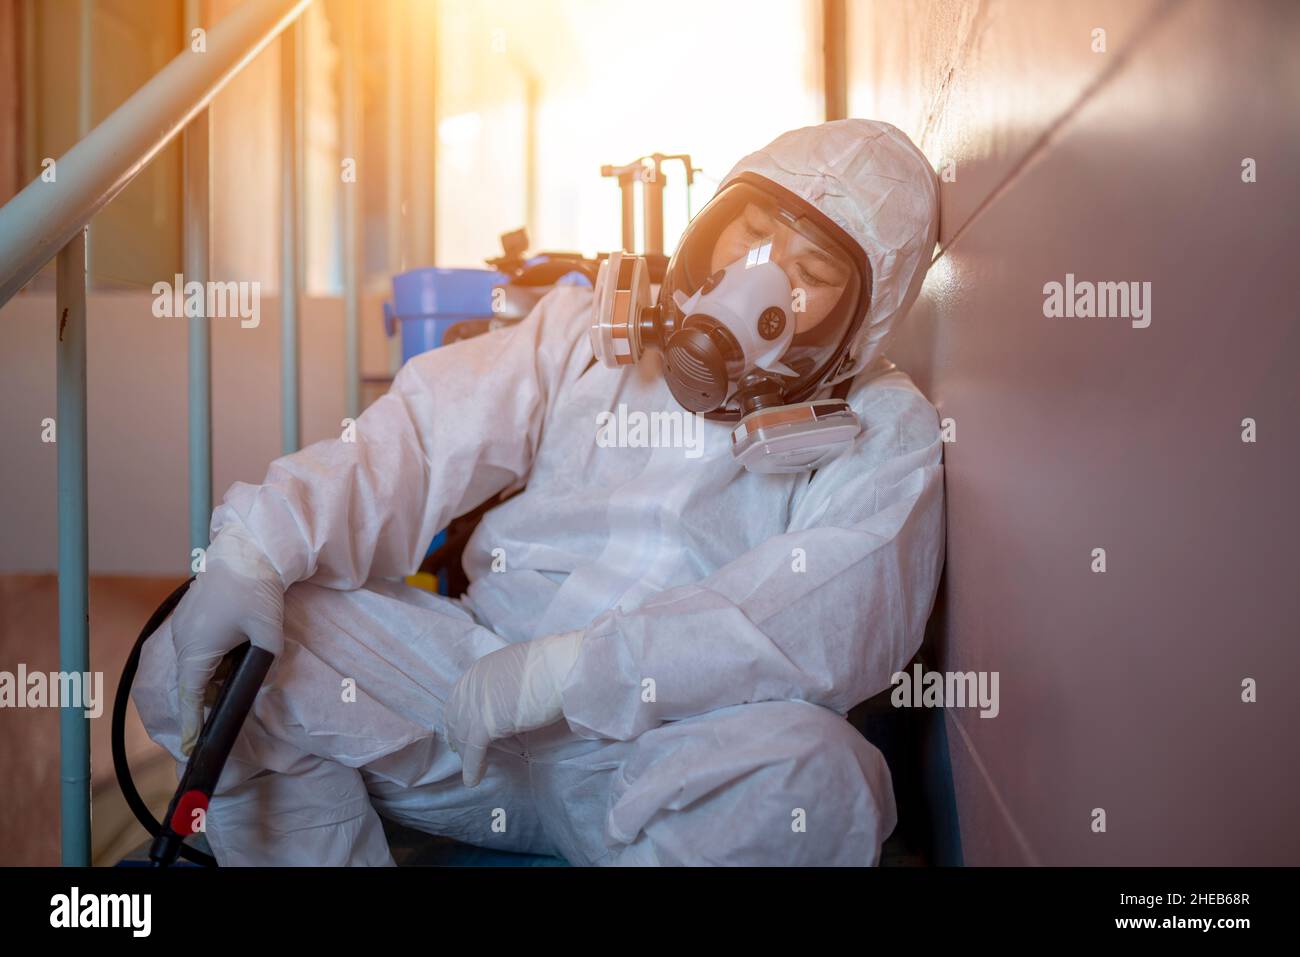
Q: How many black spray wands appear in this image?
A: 1